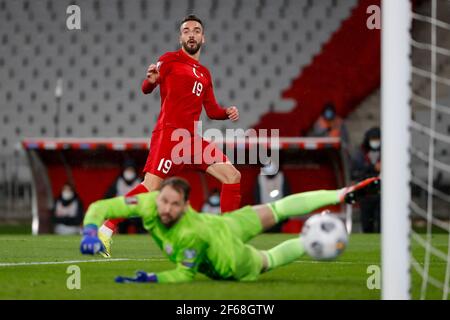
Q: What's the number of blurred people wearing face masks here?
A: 6